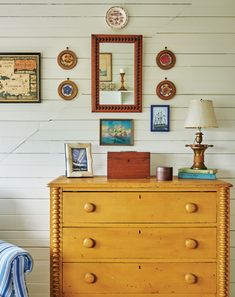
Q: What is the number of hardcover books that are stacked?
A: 2